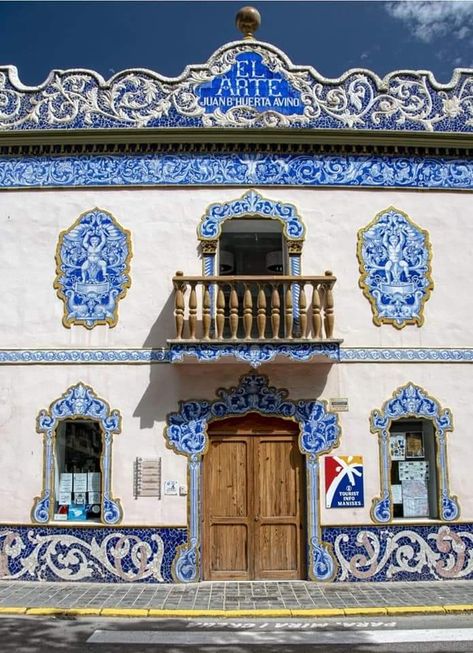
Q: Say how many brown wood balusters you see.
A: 12